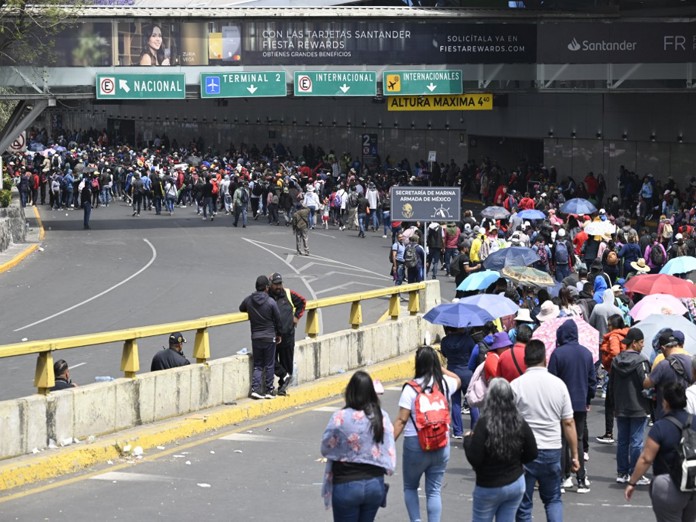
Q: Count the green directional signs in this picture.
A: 4